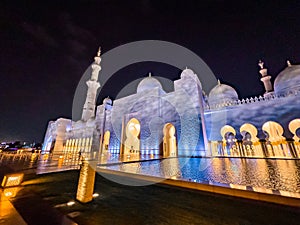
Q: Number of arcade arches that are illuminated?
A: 4